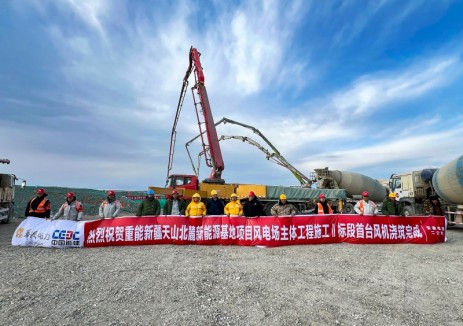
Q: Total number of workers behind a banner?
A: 14